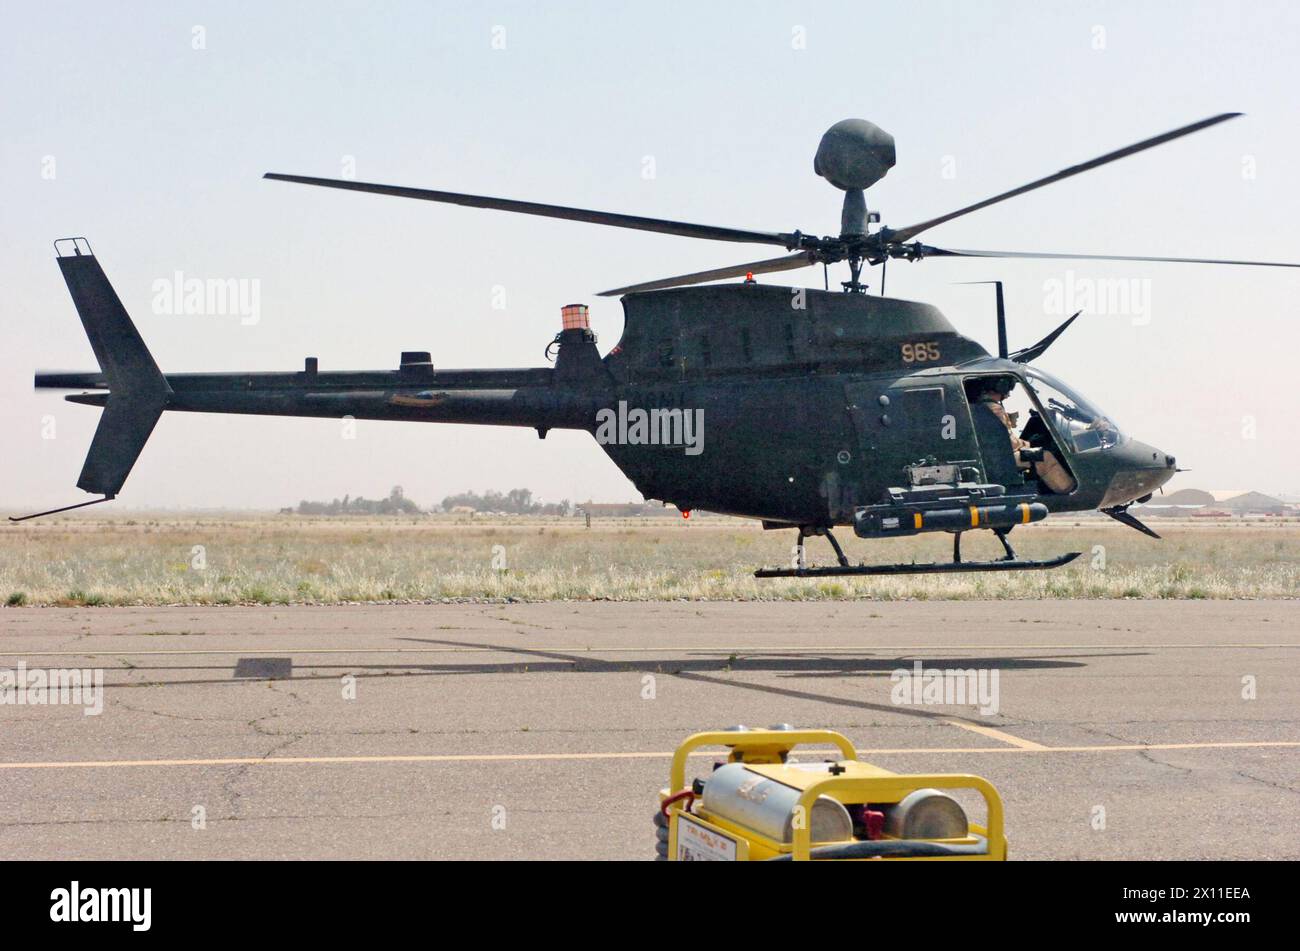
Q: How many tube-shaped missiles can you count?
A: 1